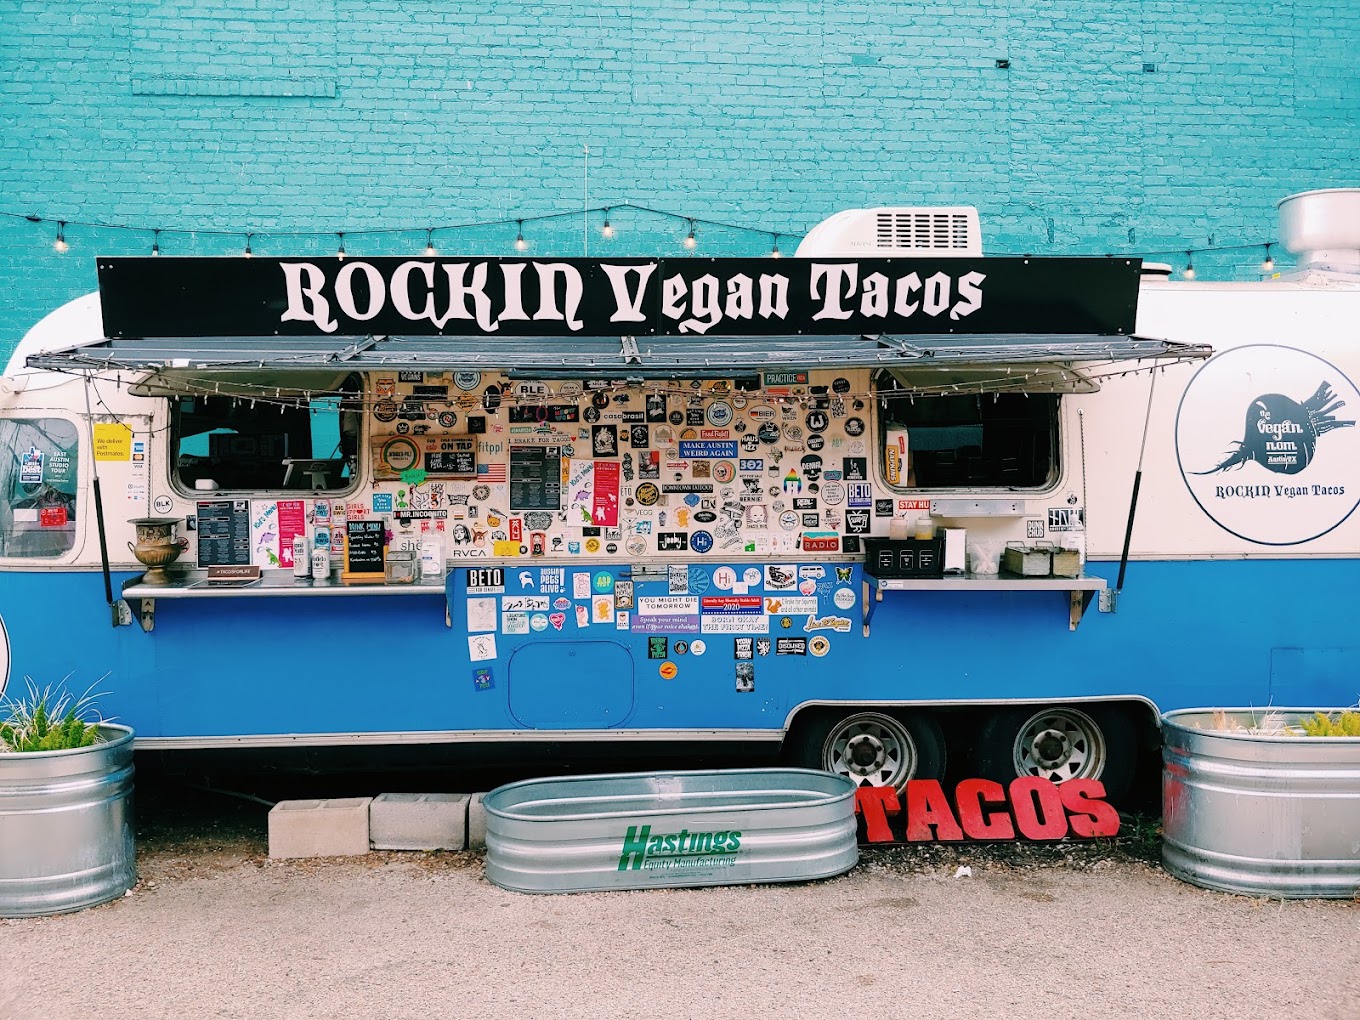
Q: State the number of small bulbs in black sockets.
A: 11